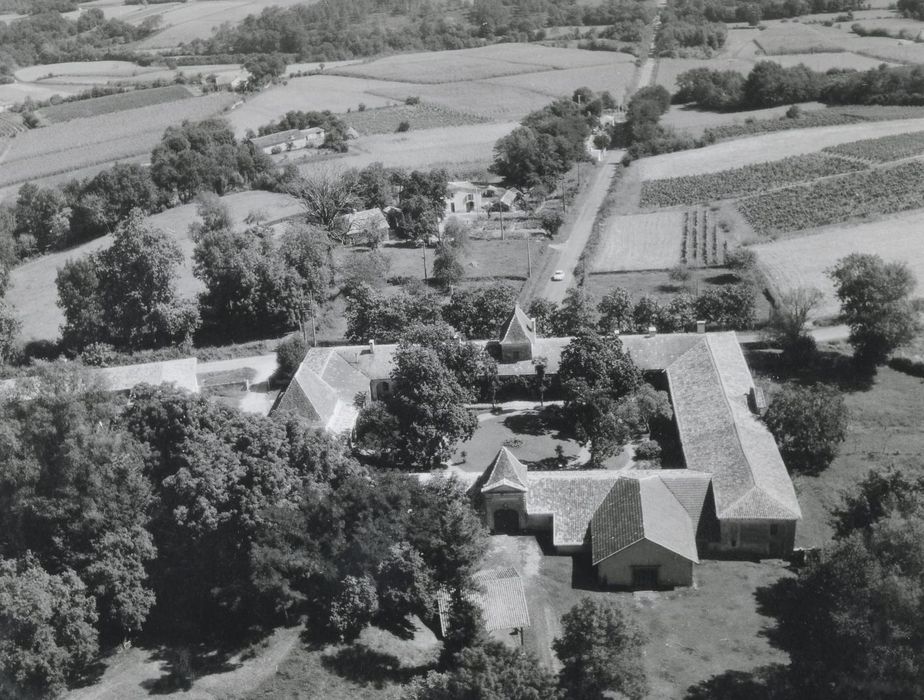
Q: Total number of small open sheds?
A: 1